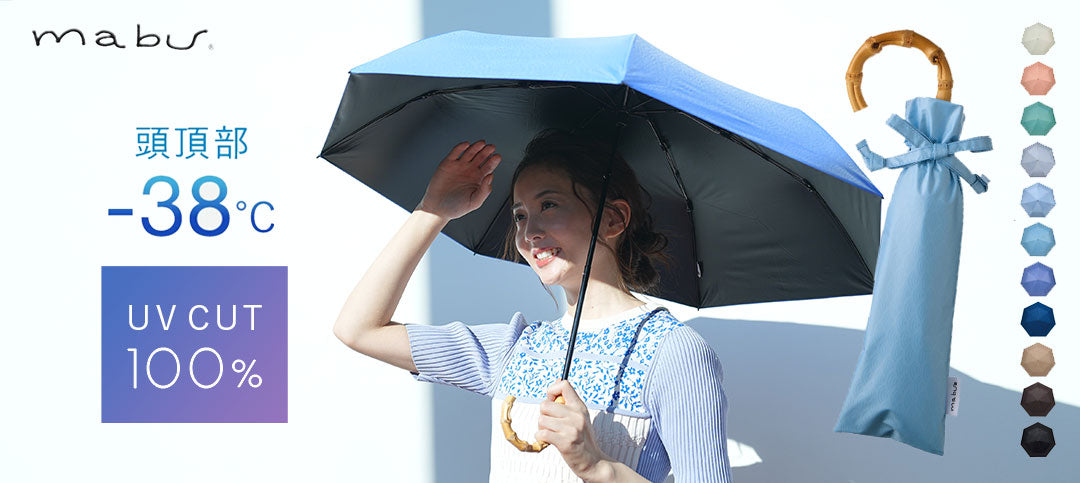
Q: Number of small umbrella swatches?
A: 11